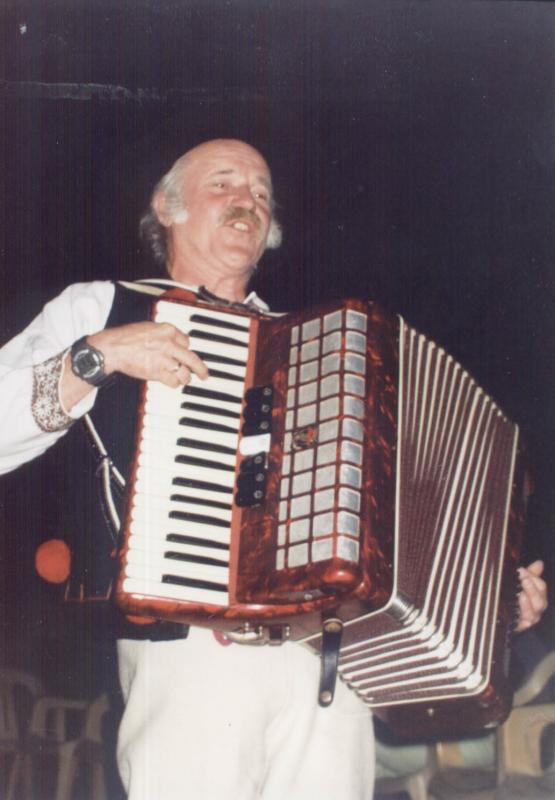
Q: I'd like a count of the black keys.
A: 15